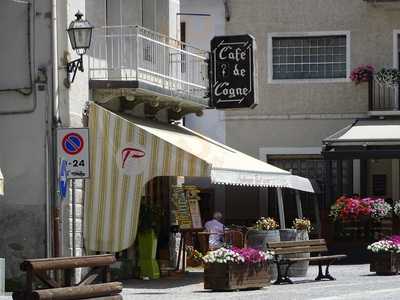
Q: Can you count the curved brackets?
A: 4